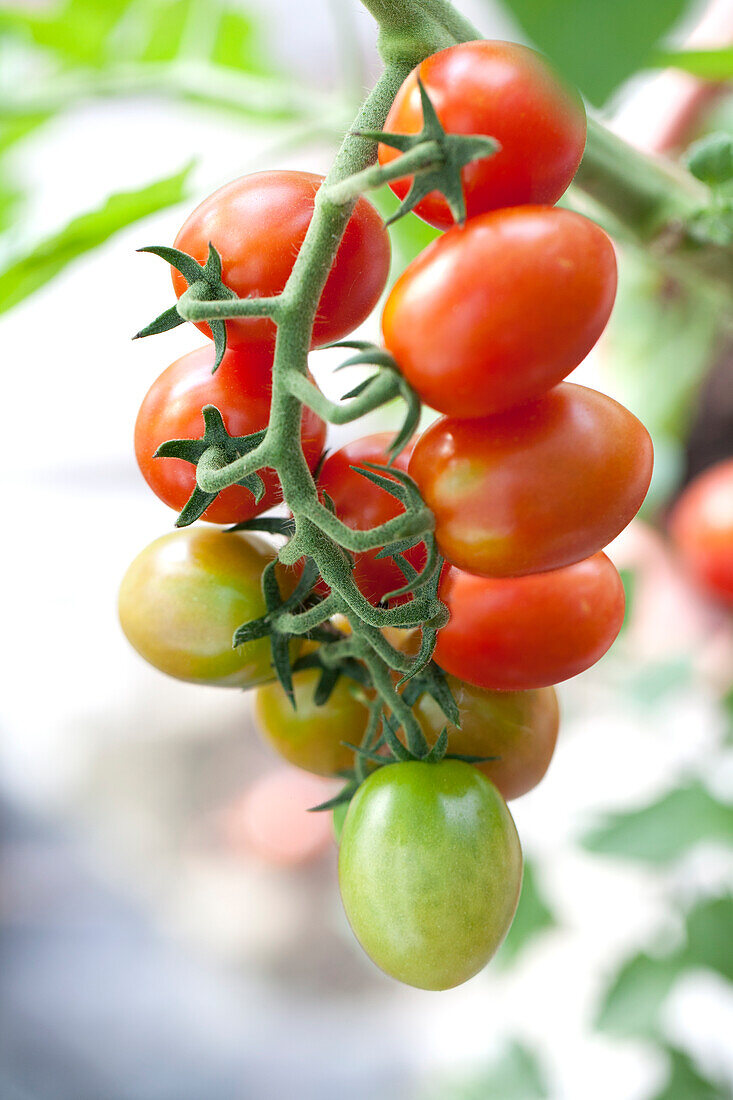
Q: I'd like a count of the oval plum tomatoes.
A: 11